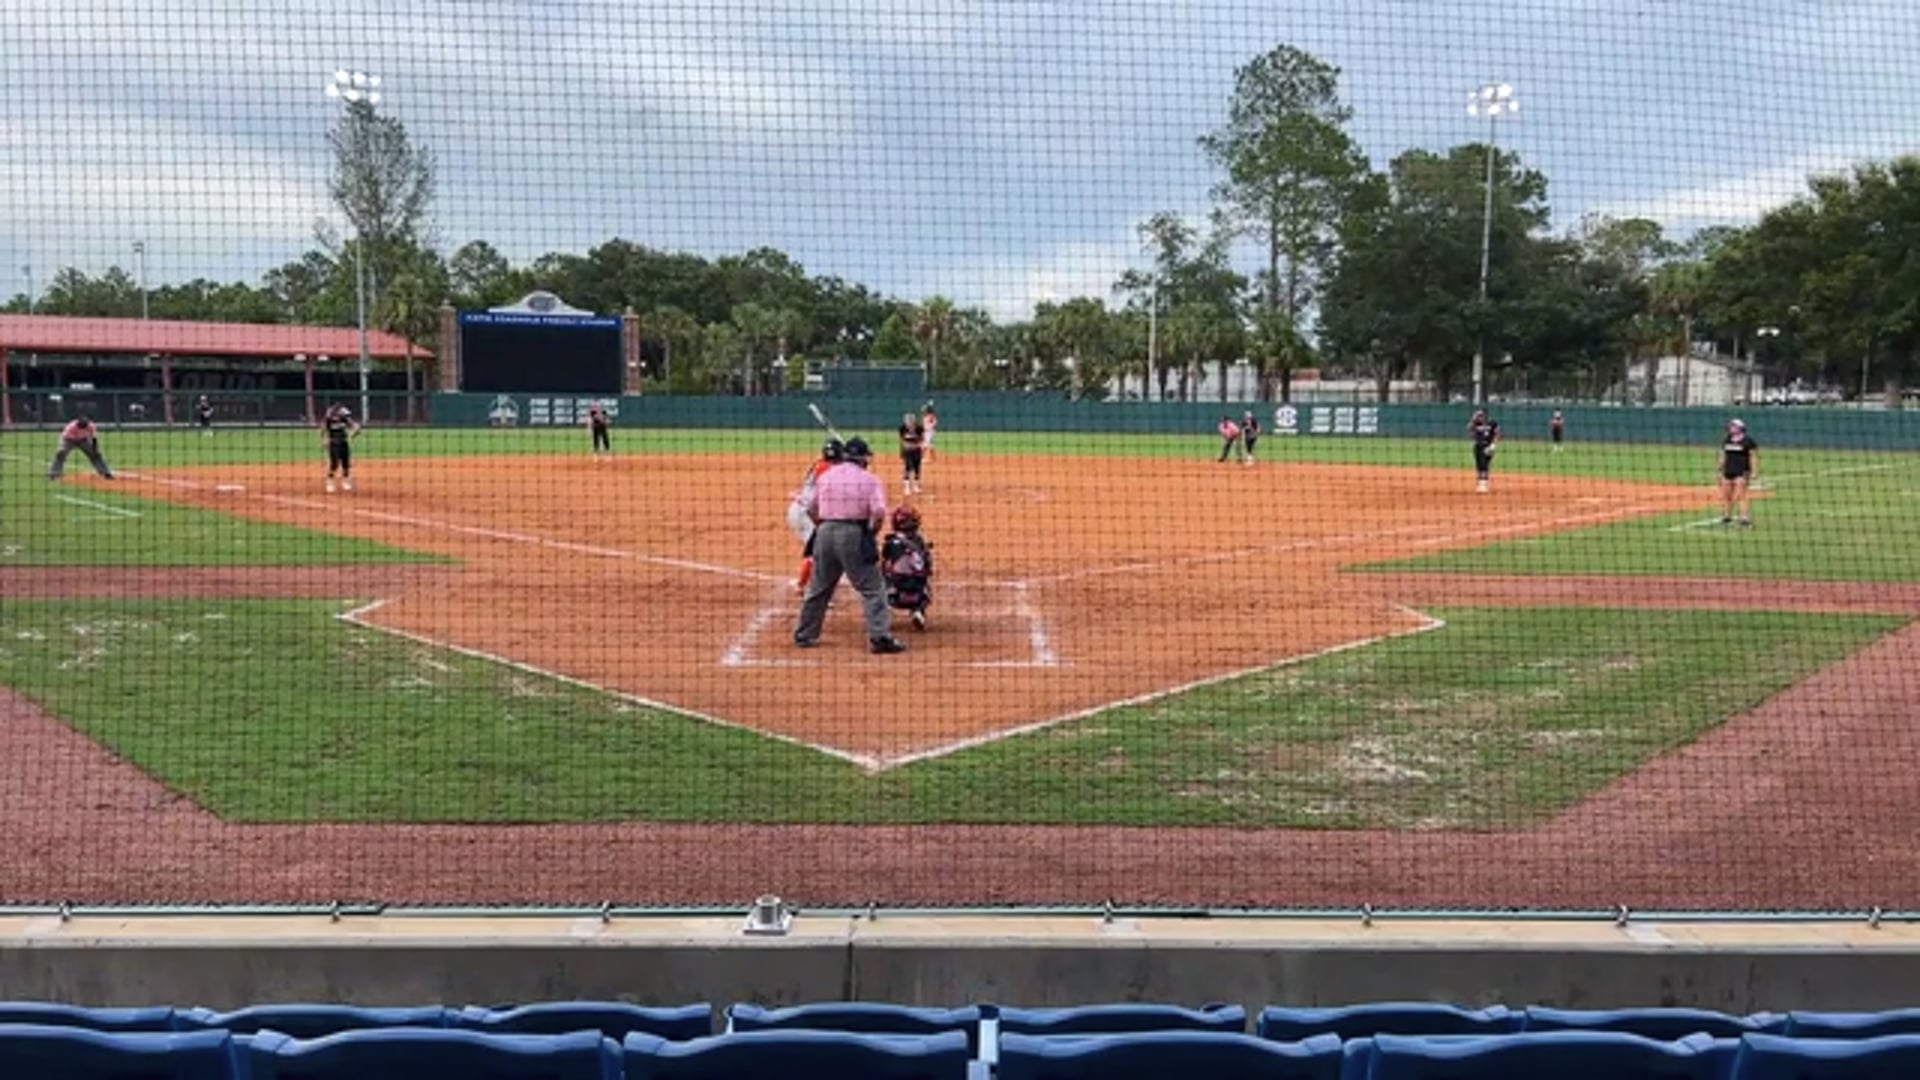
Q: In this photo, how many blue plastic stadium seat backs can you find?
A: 14